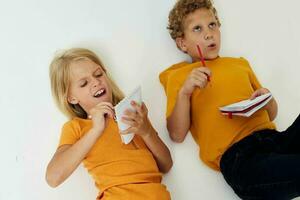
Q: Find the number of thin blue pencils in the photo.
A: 0